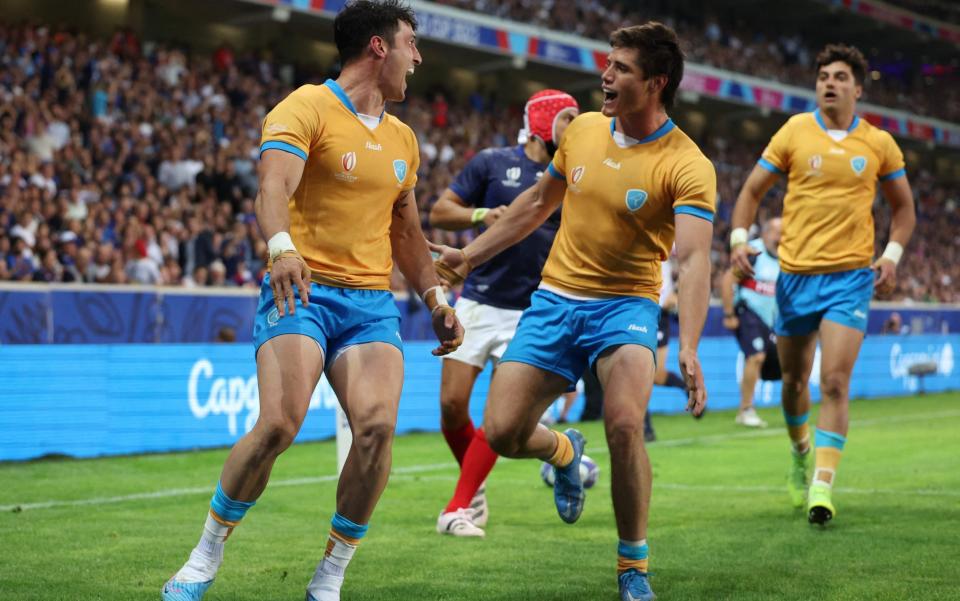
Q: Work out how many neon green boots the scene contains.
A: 2